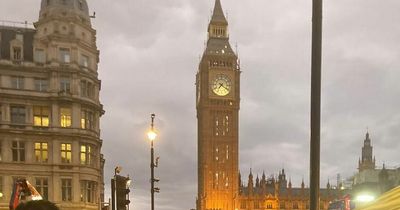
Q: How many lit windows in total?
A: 6